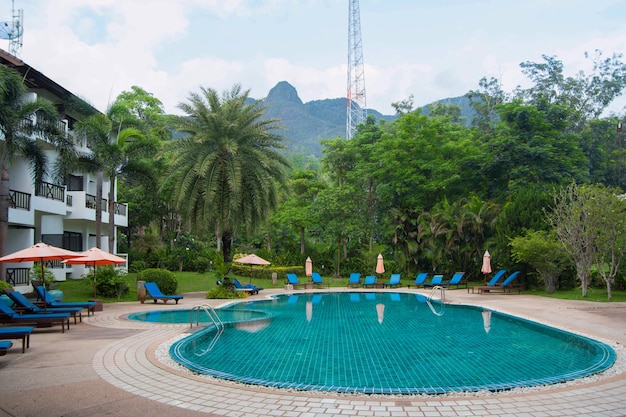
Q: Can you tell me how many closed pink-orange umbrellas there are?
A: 3